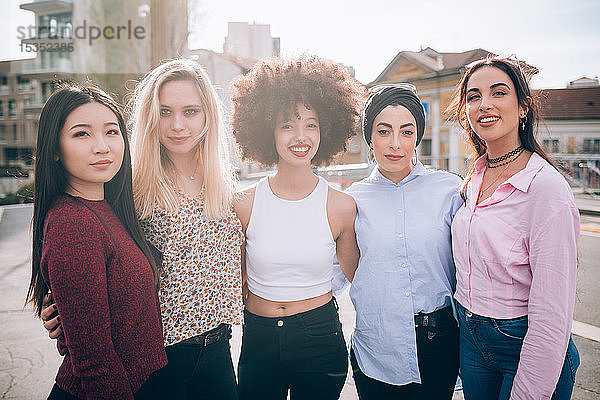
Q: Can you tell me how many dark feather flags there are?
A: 0